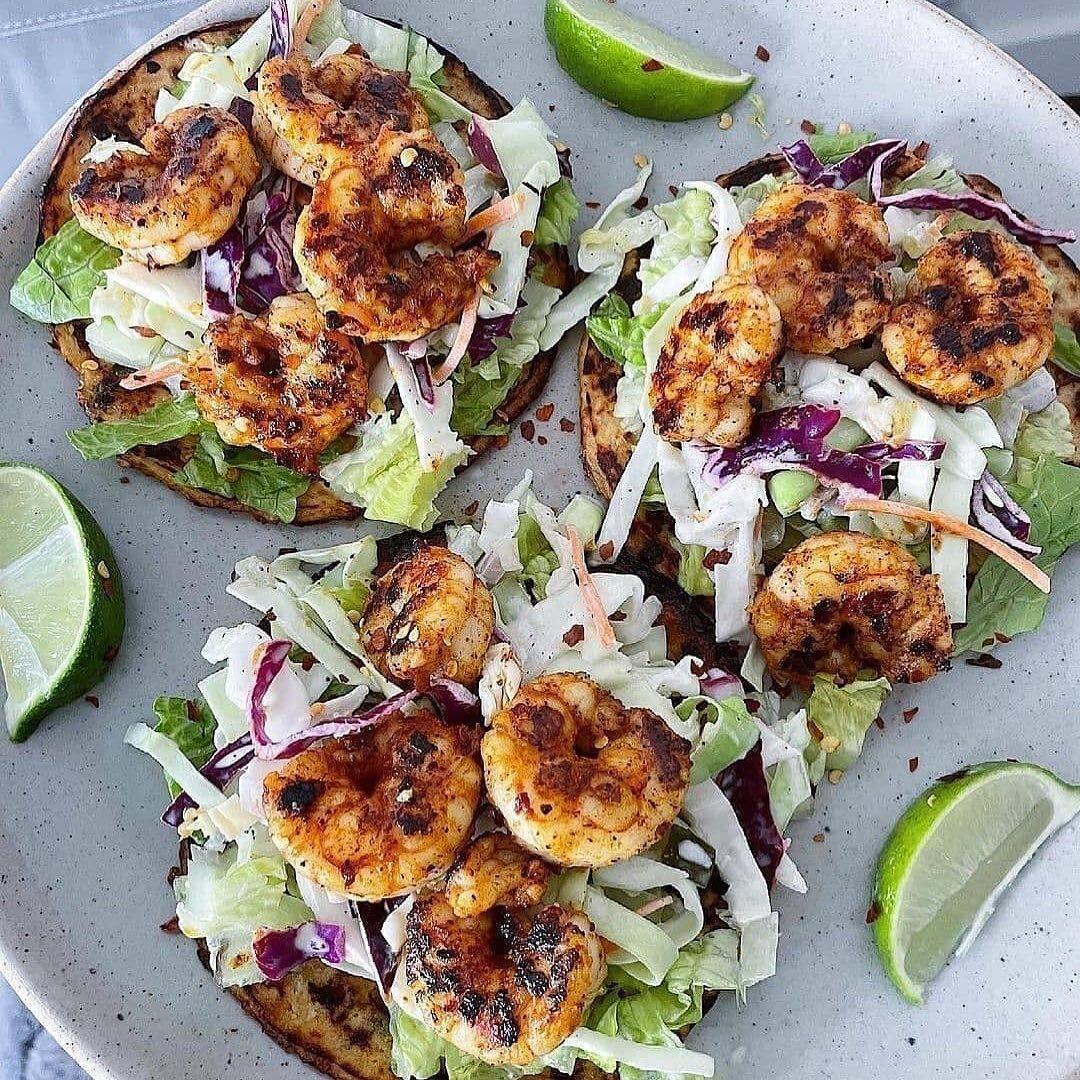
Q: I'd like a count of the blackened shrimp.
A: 12